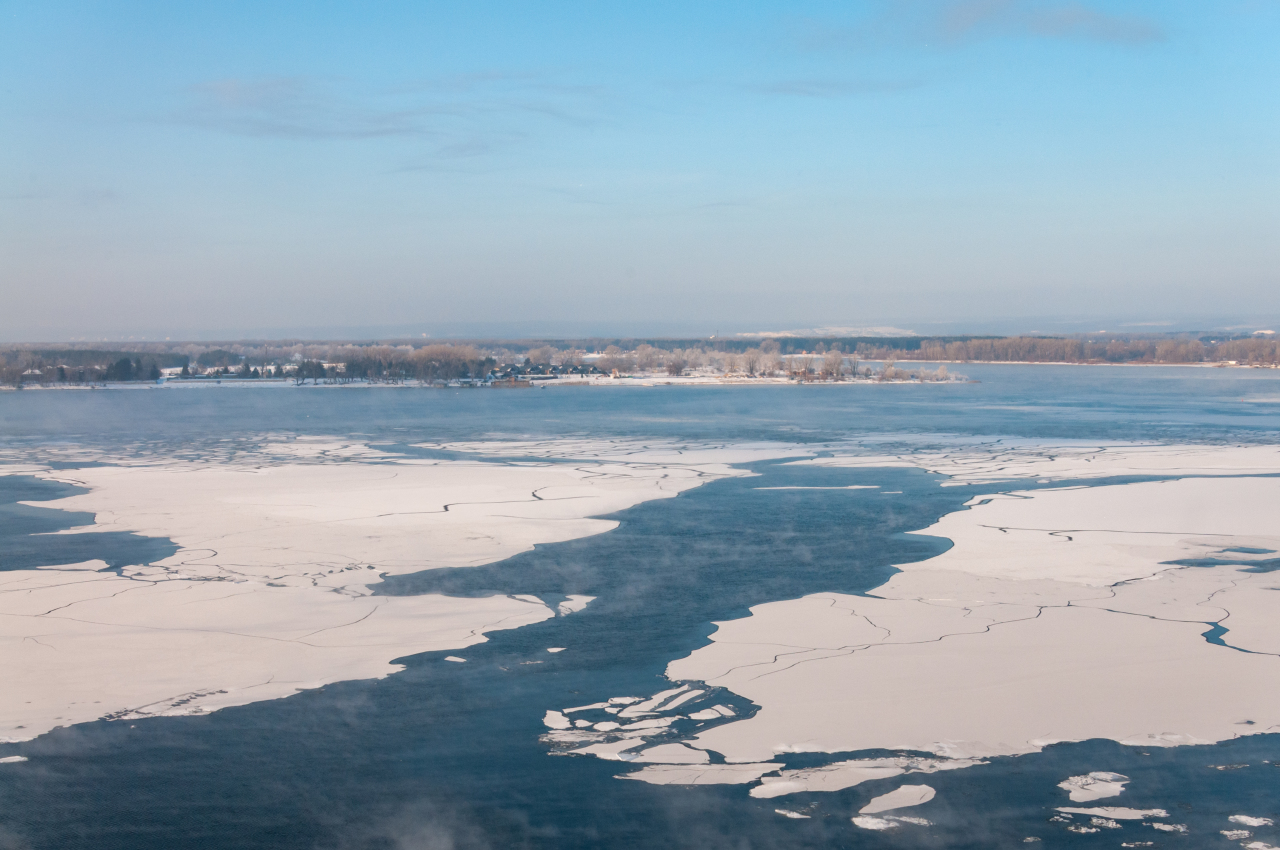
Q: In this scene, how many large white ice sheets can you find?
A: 2